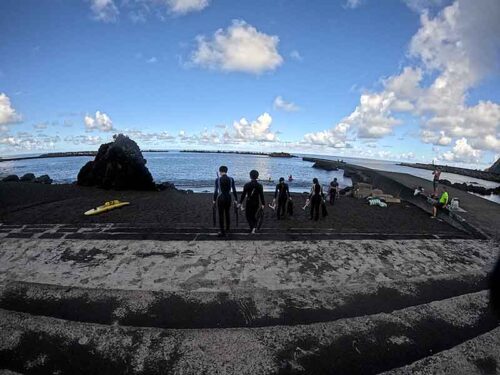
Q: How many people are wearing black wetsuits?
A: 4